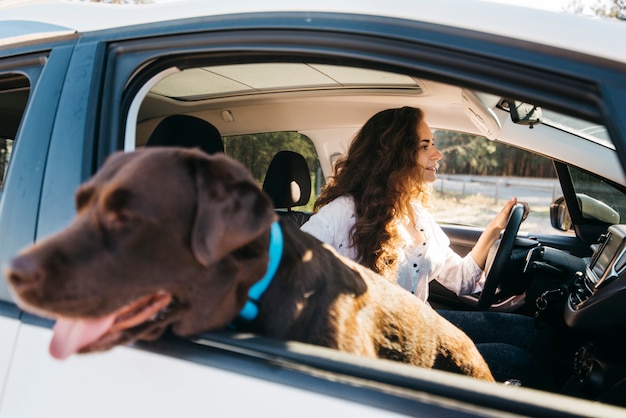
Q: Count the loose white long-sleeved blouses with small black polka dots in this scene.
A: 1